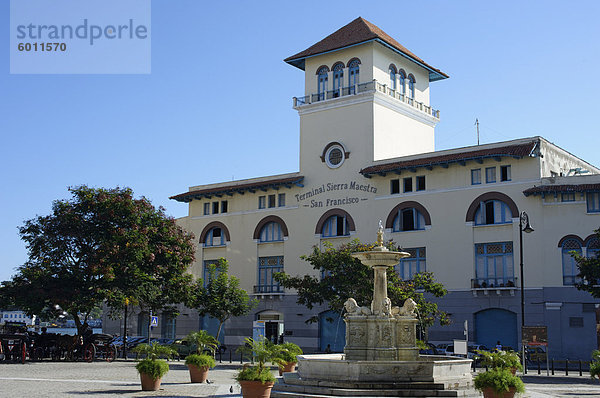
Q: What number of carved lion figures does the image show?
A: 3